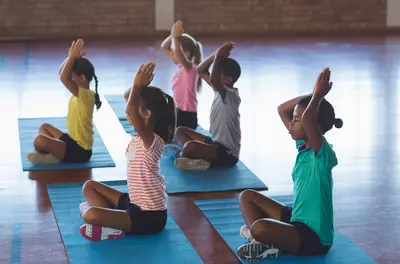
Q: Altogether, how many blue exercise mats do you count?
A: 5